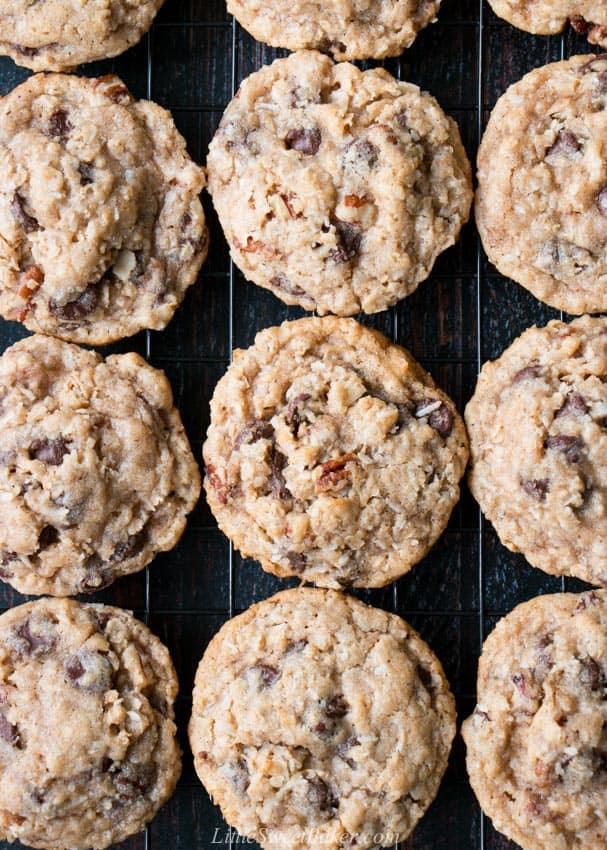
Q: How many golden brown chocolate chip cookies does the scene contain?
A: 12